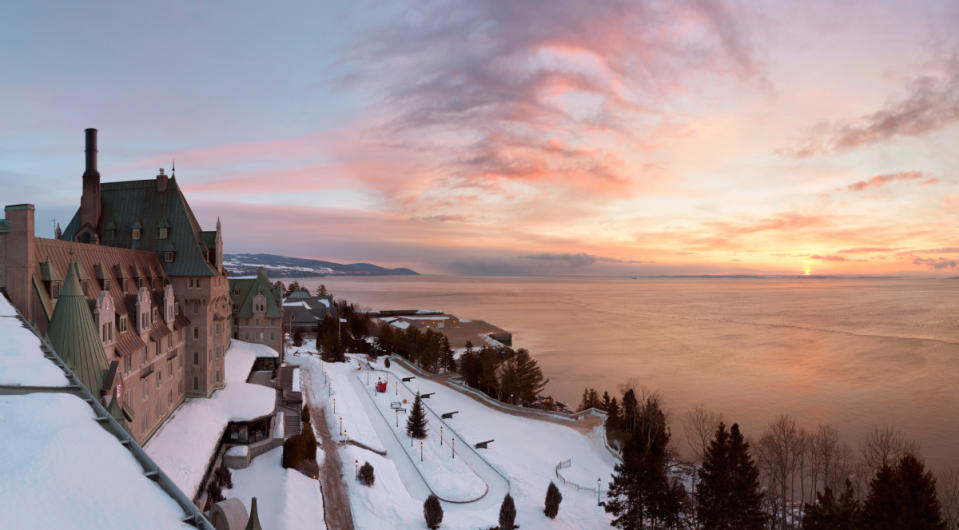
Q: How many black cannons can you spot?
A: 4